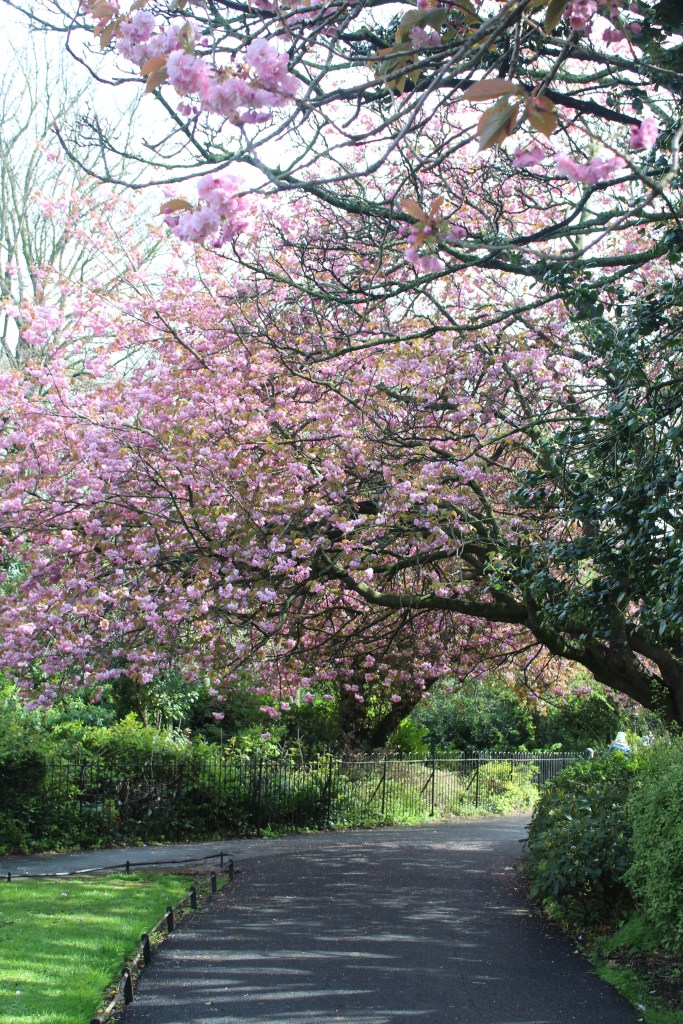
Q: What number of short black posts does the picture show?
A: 10